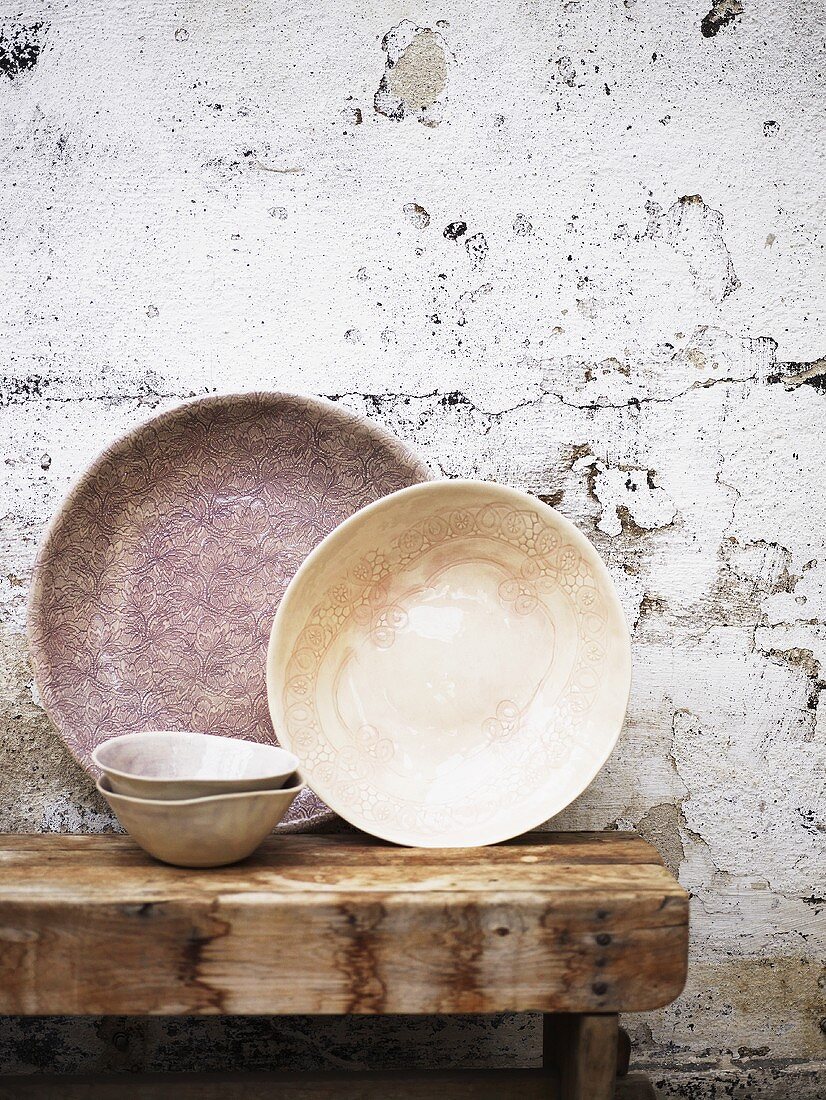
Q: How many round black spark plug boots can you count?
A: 0